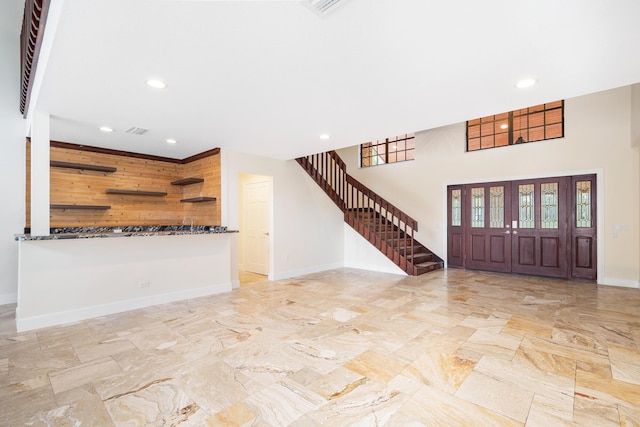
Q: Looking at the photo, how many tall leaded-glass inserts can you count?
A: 6